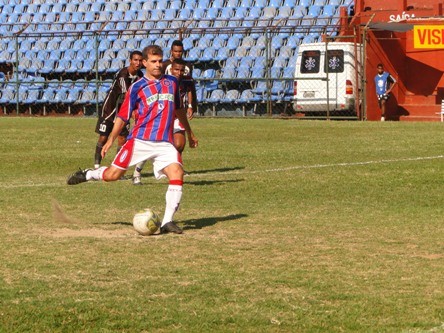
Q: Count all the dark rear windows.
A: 2